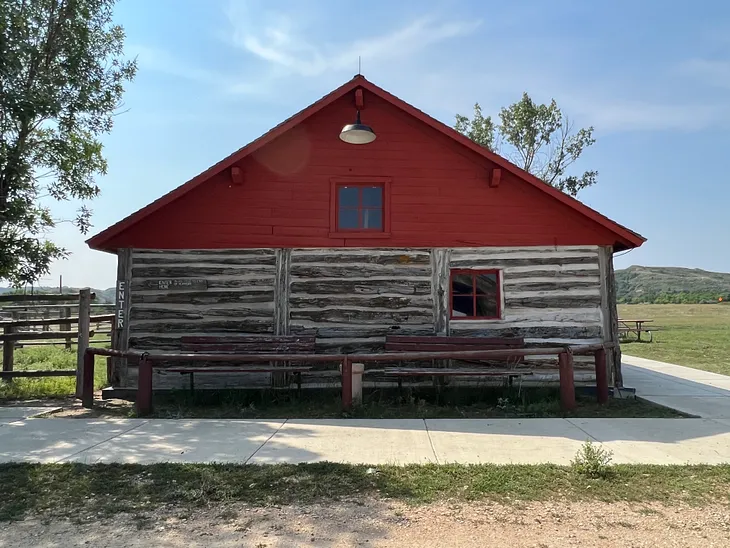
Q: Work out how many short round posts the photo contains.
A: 5